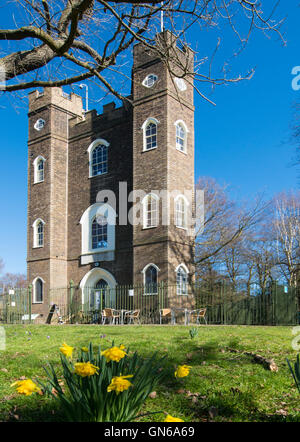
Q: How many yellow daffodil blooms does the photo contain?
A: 7